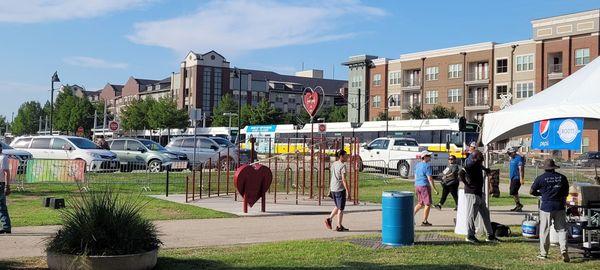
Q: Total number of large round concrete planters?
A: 1